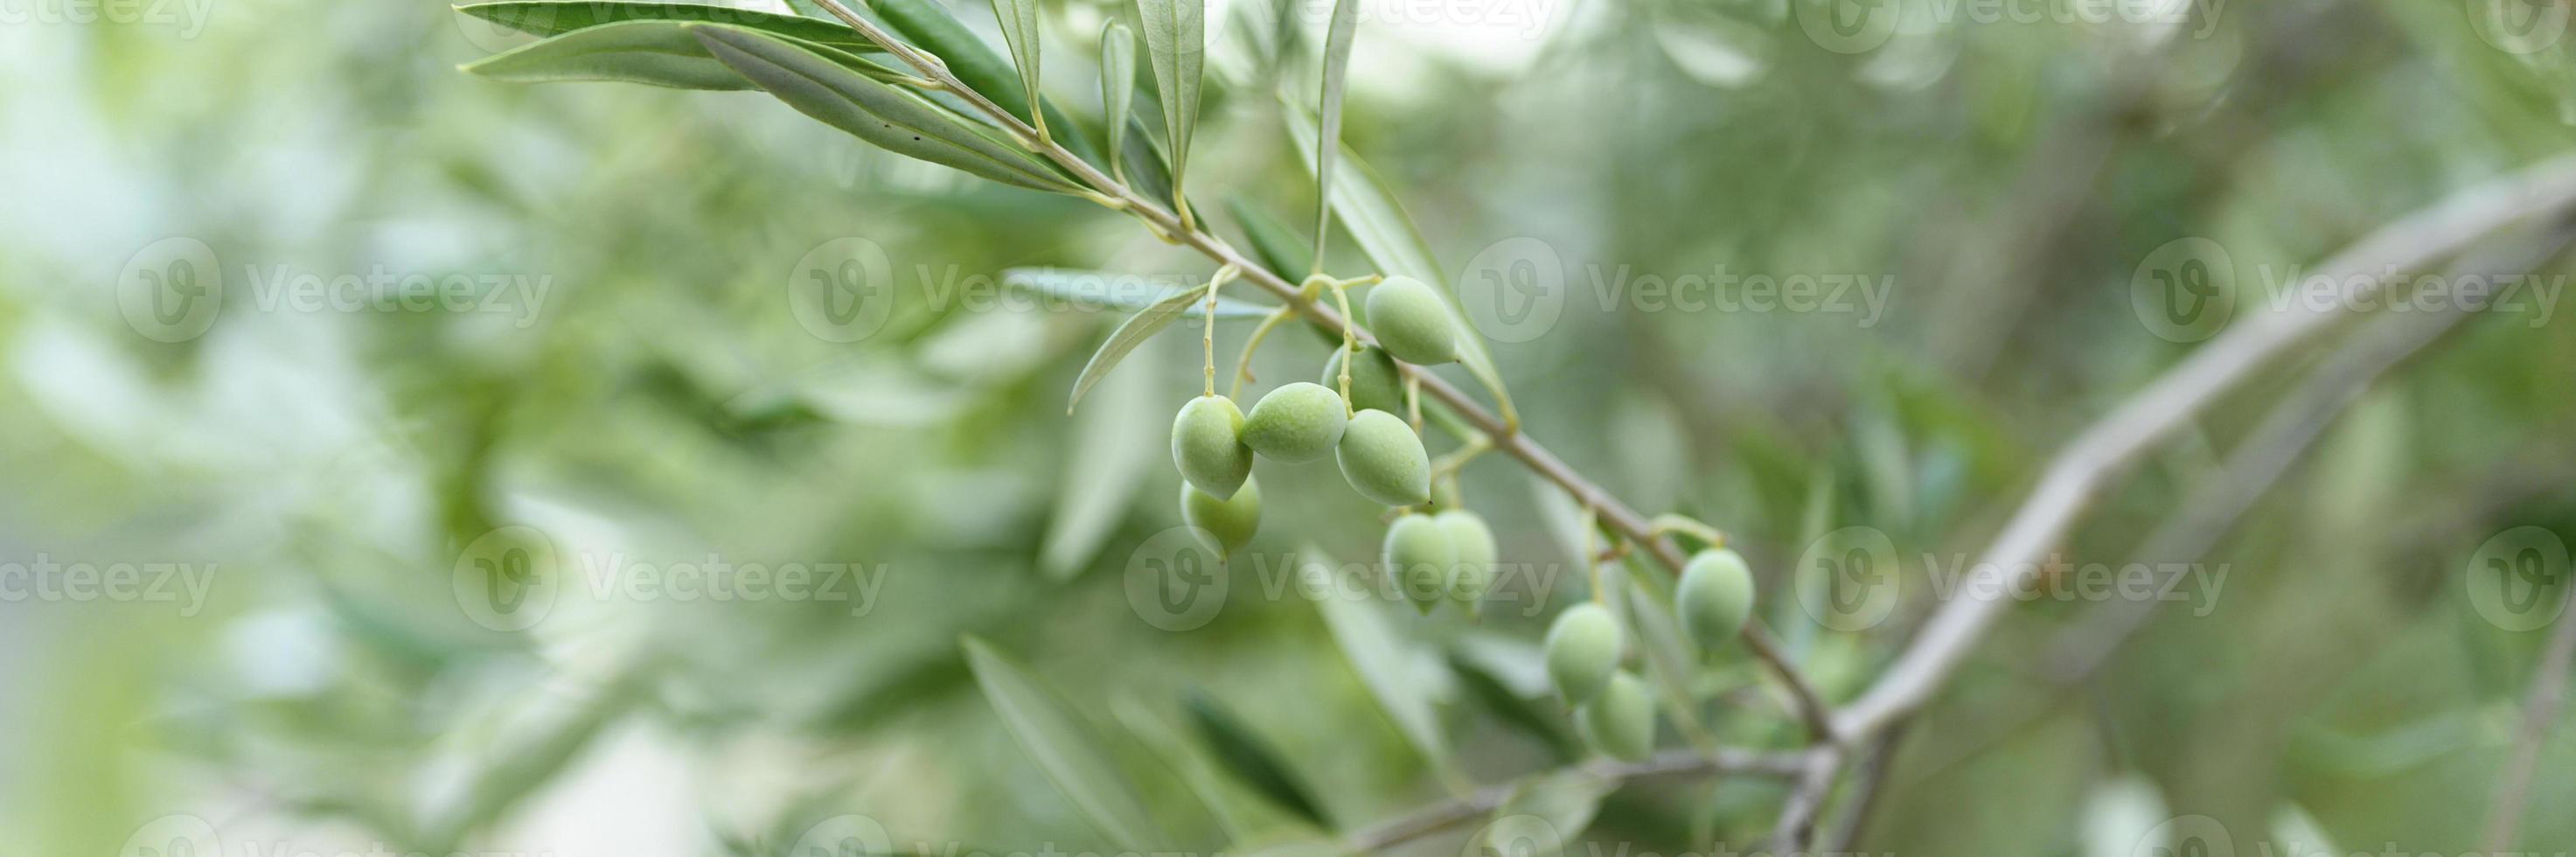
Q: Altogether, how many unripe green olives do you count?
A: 11